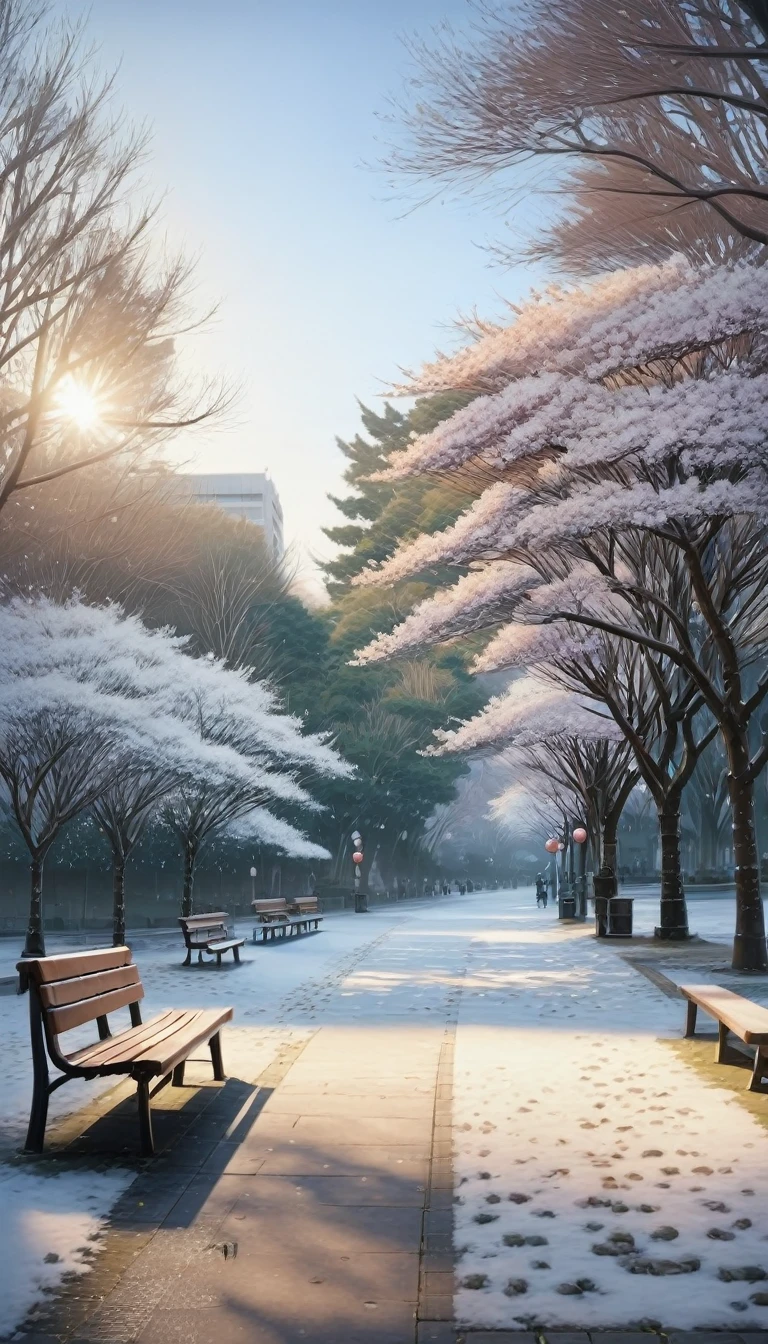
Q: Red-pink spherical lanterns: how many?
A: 3